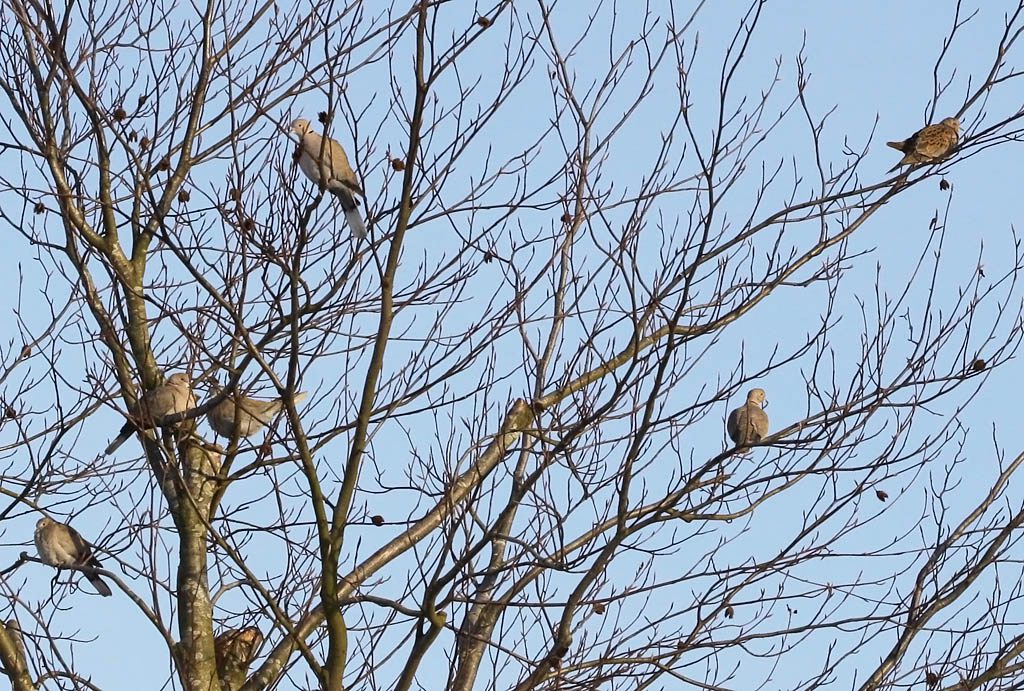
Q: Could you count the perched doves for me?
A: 6